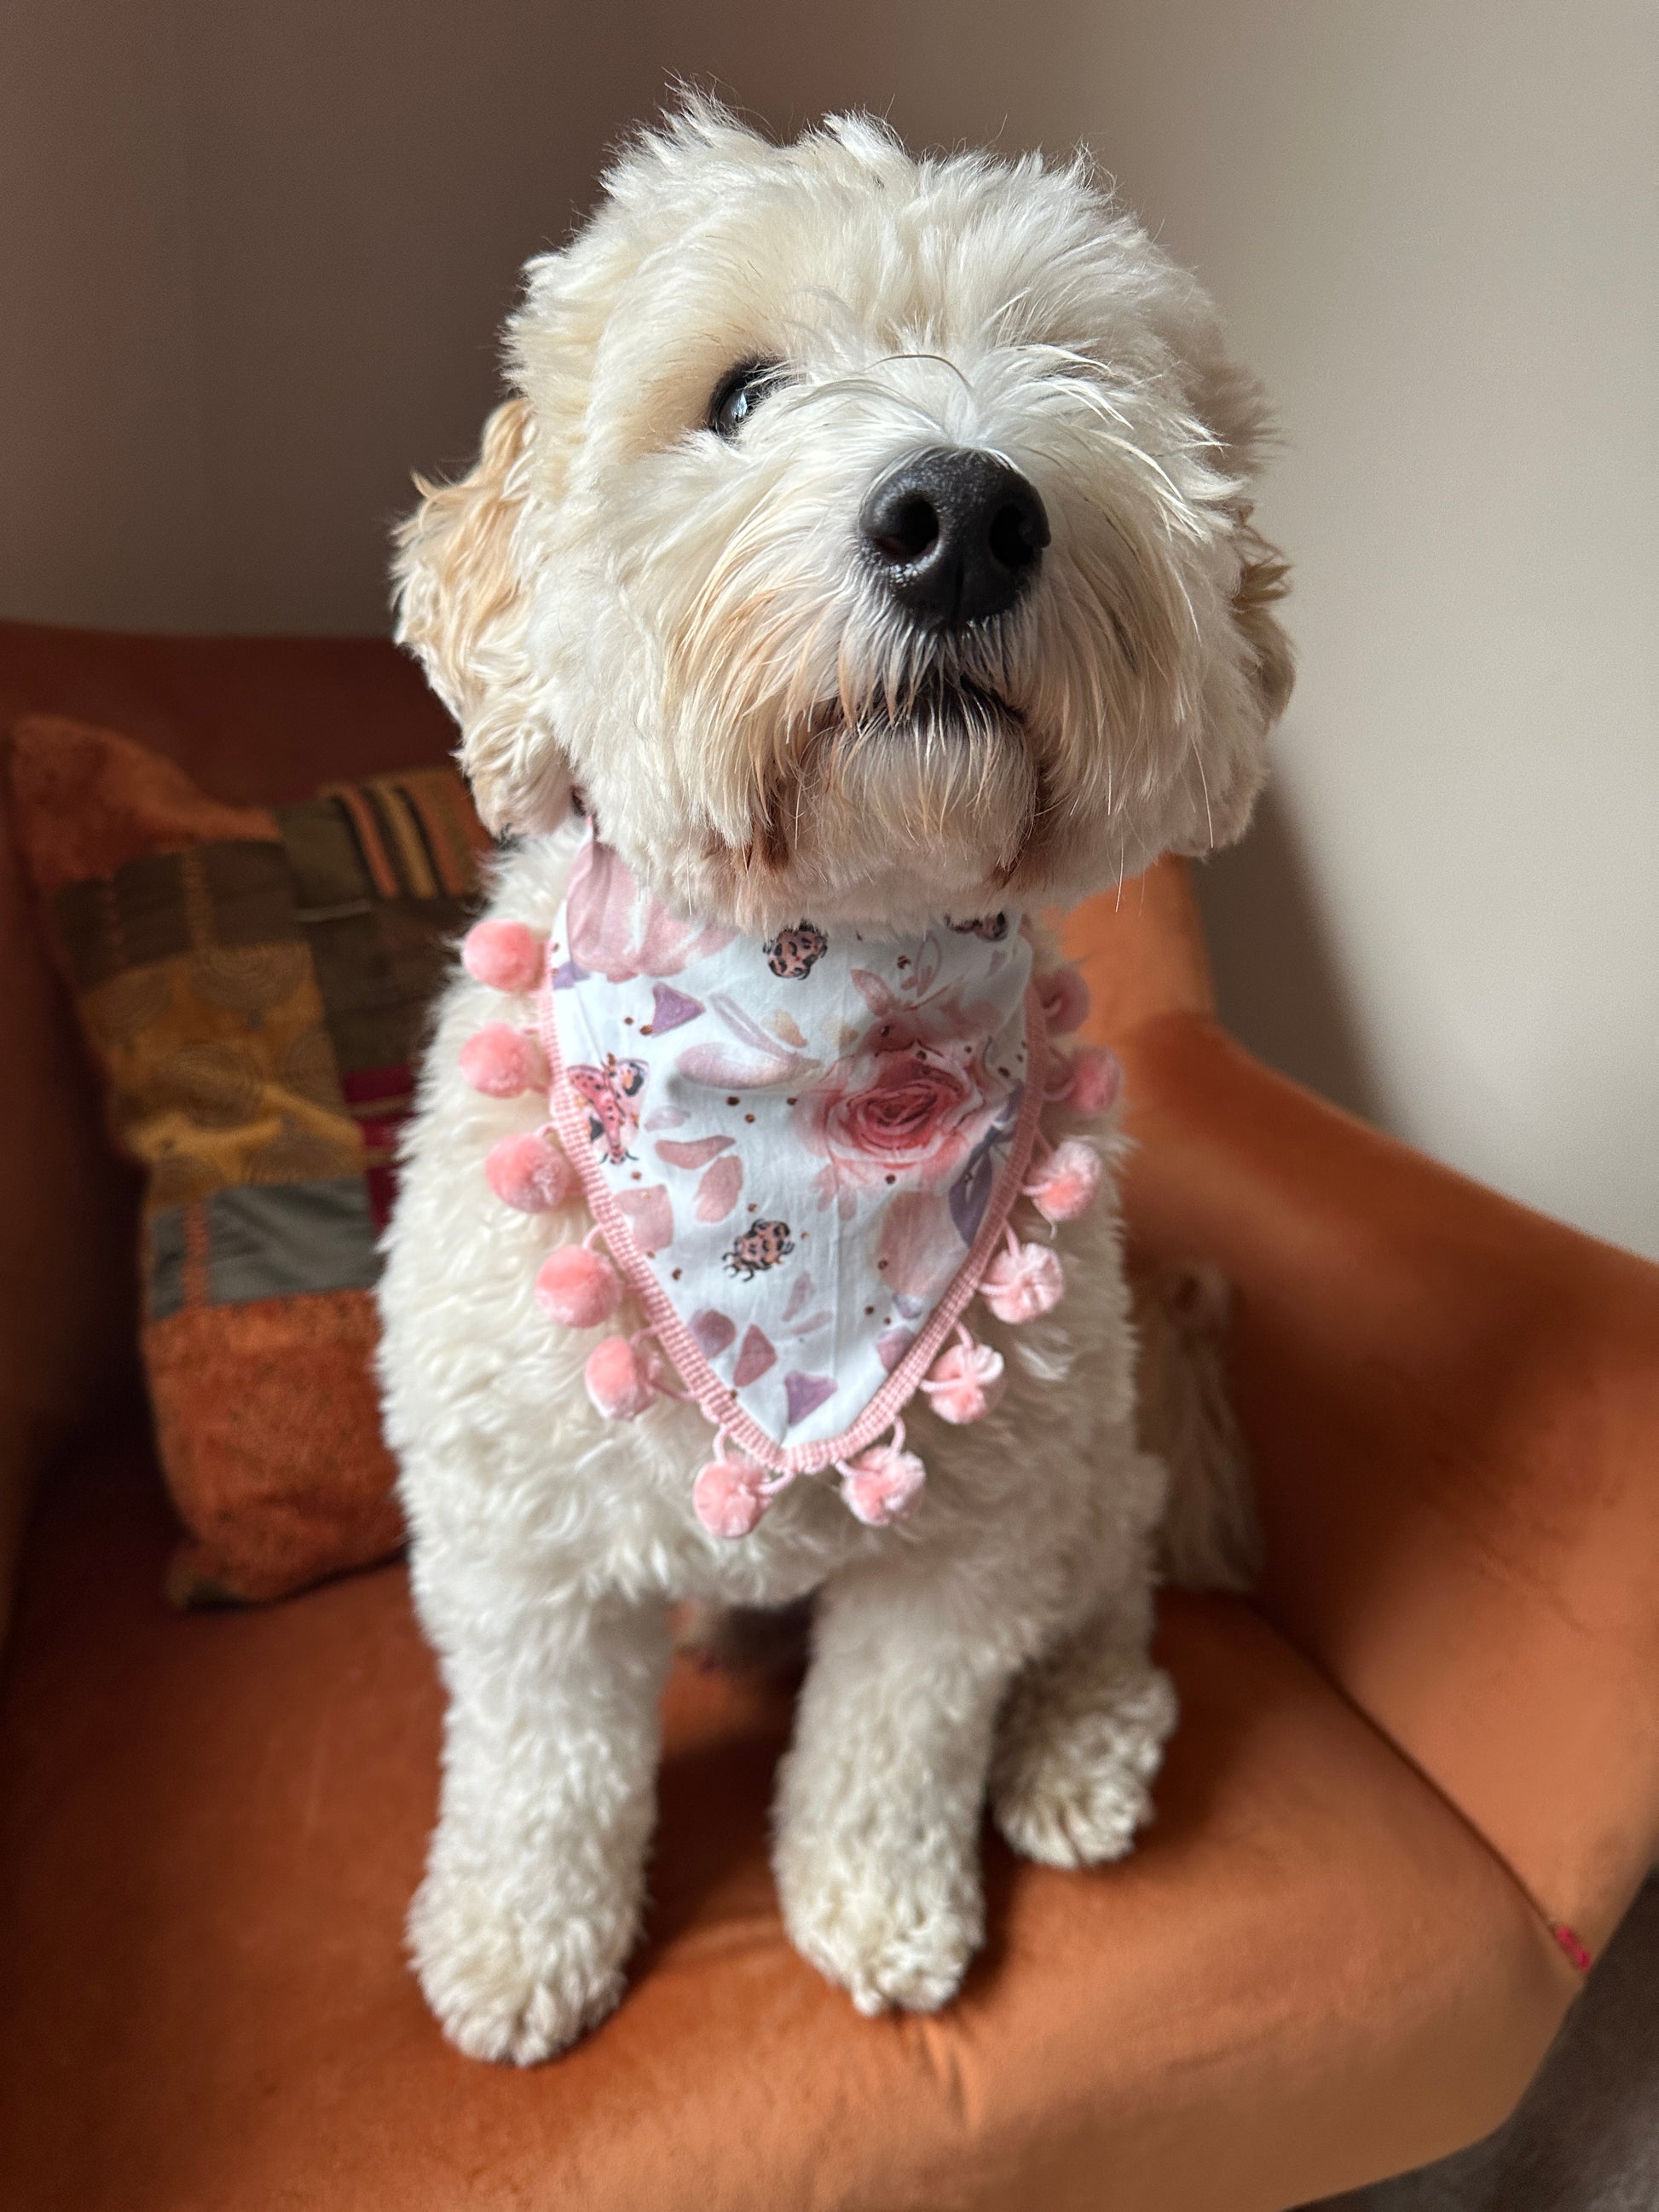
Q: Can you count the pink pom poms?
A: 12